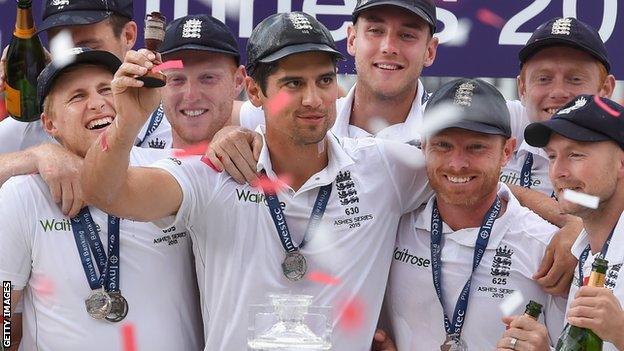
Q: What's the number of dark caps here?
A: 8